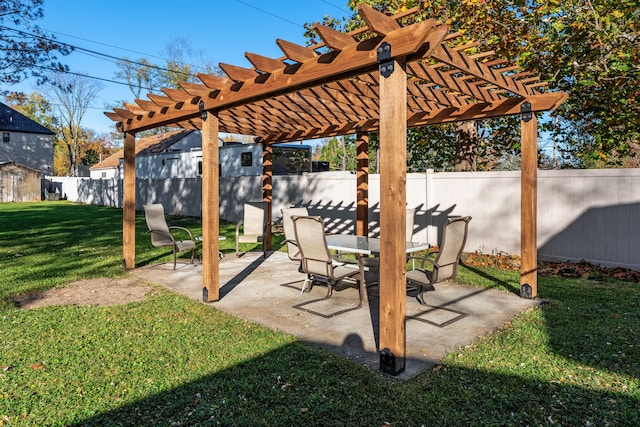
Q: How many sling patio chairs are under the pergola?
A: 6